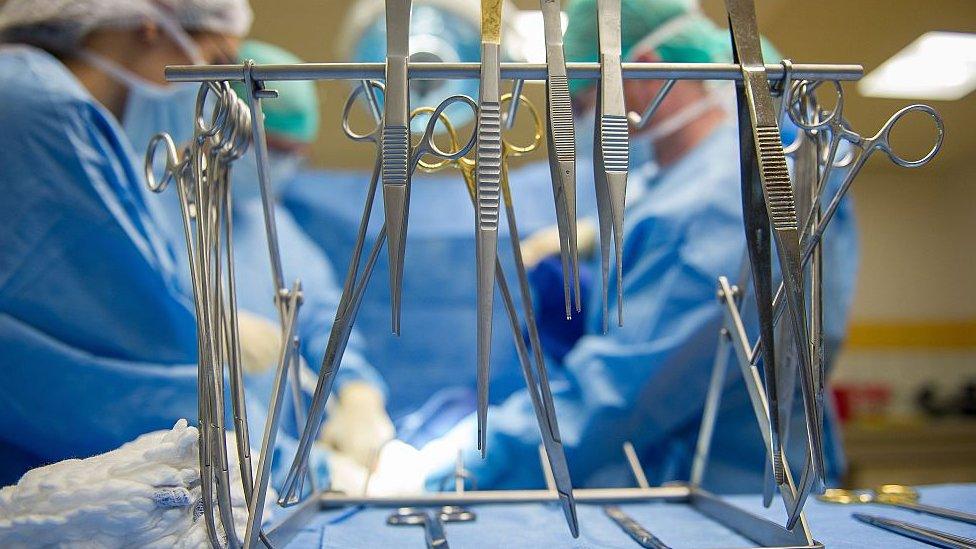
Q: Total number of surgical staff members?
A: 3